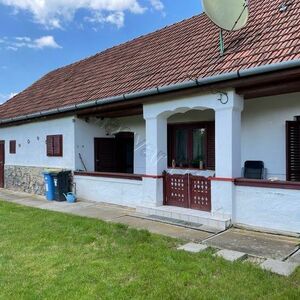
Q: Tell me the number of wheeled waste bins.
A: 2